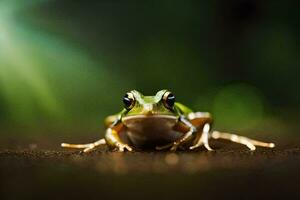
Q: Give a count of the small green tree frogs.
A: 1